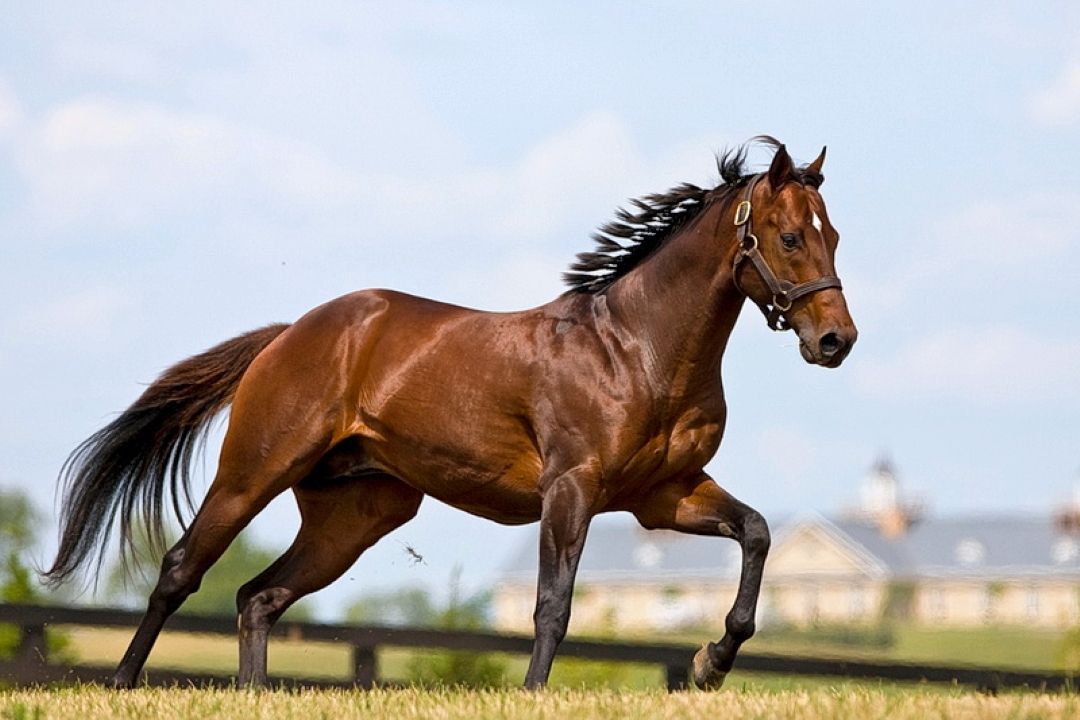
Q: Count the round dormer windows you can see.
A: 3